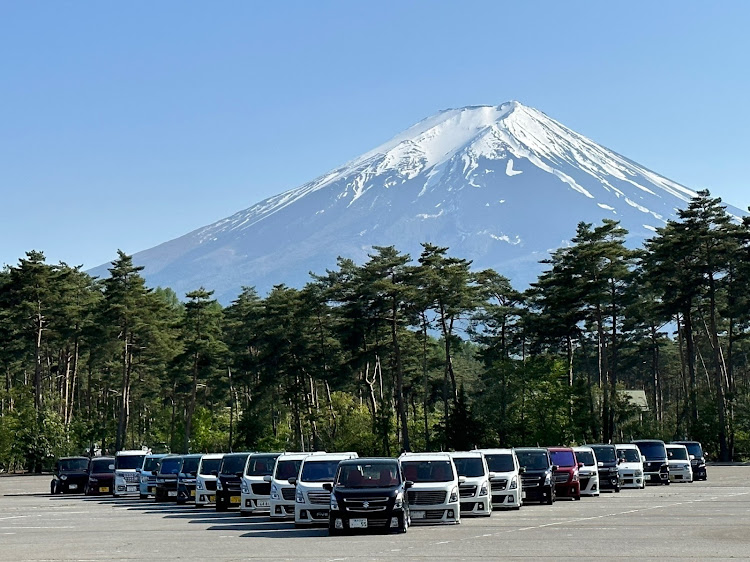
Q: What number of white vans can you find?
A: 11